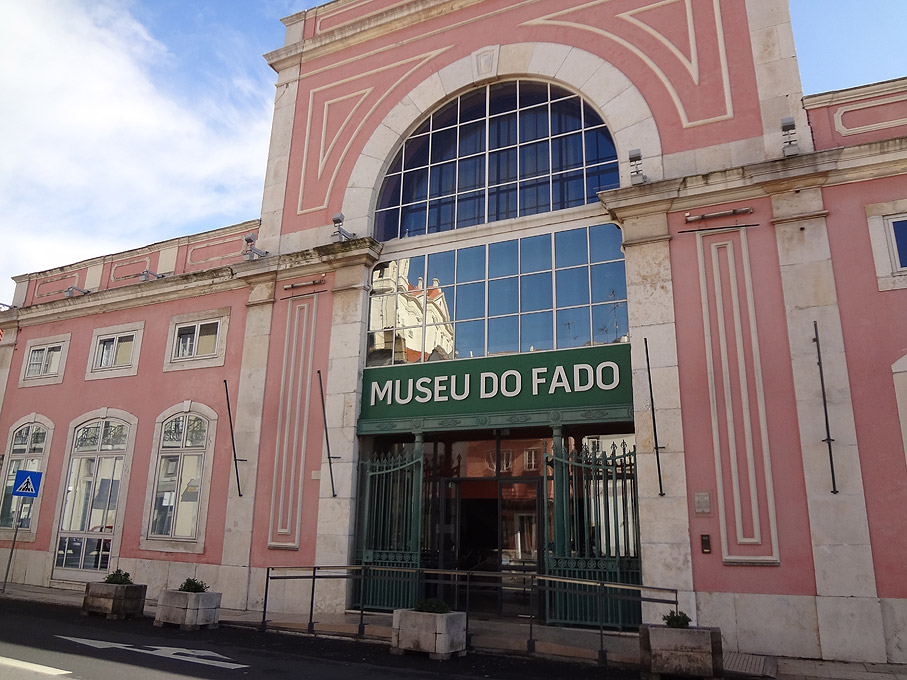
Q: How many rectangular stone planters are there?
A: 4